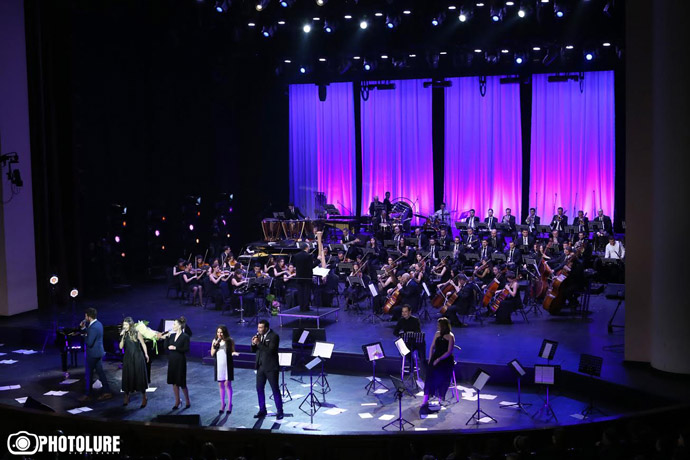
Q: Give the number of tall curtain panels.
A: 4